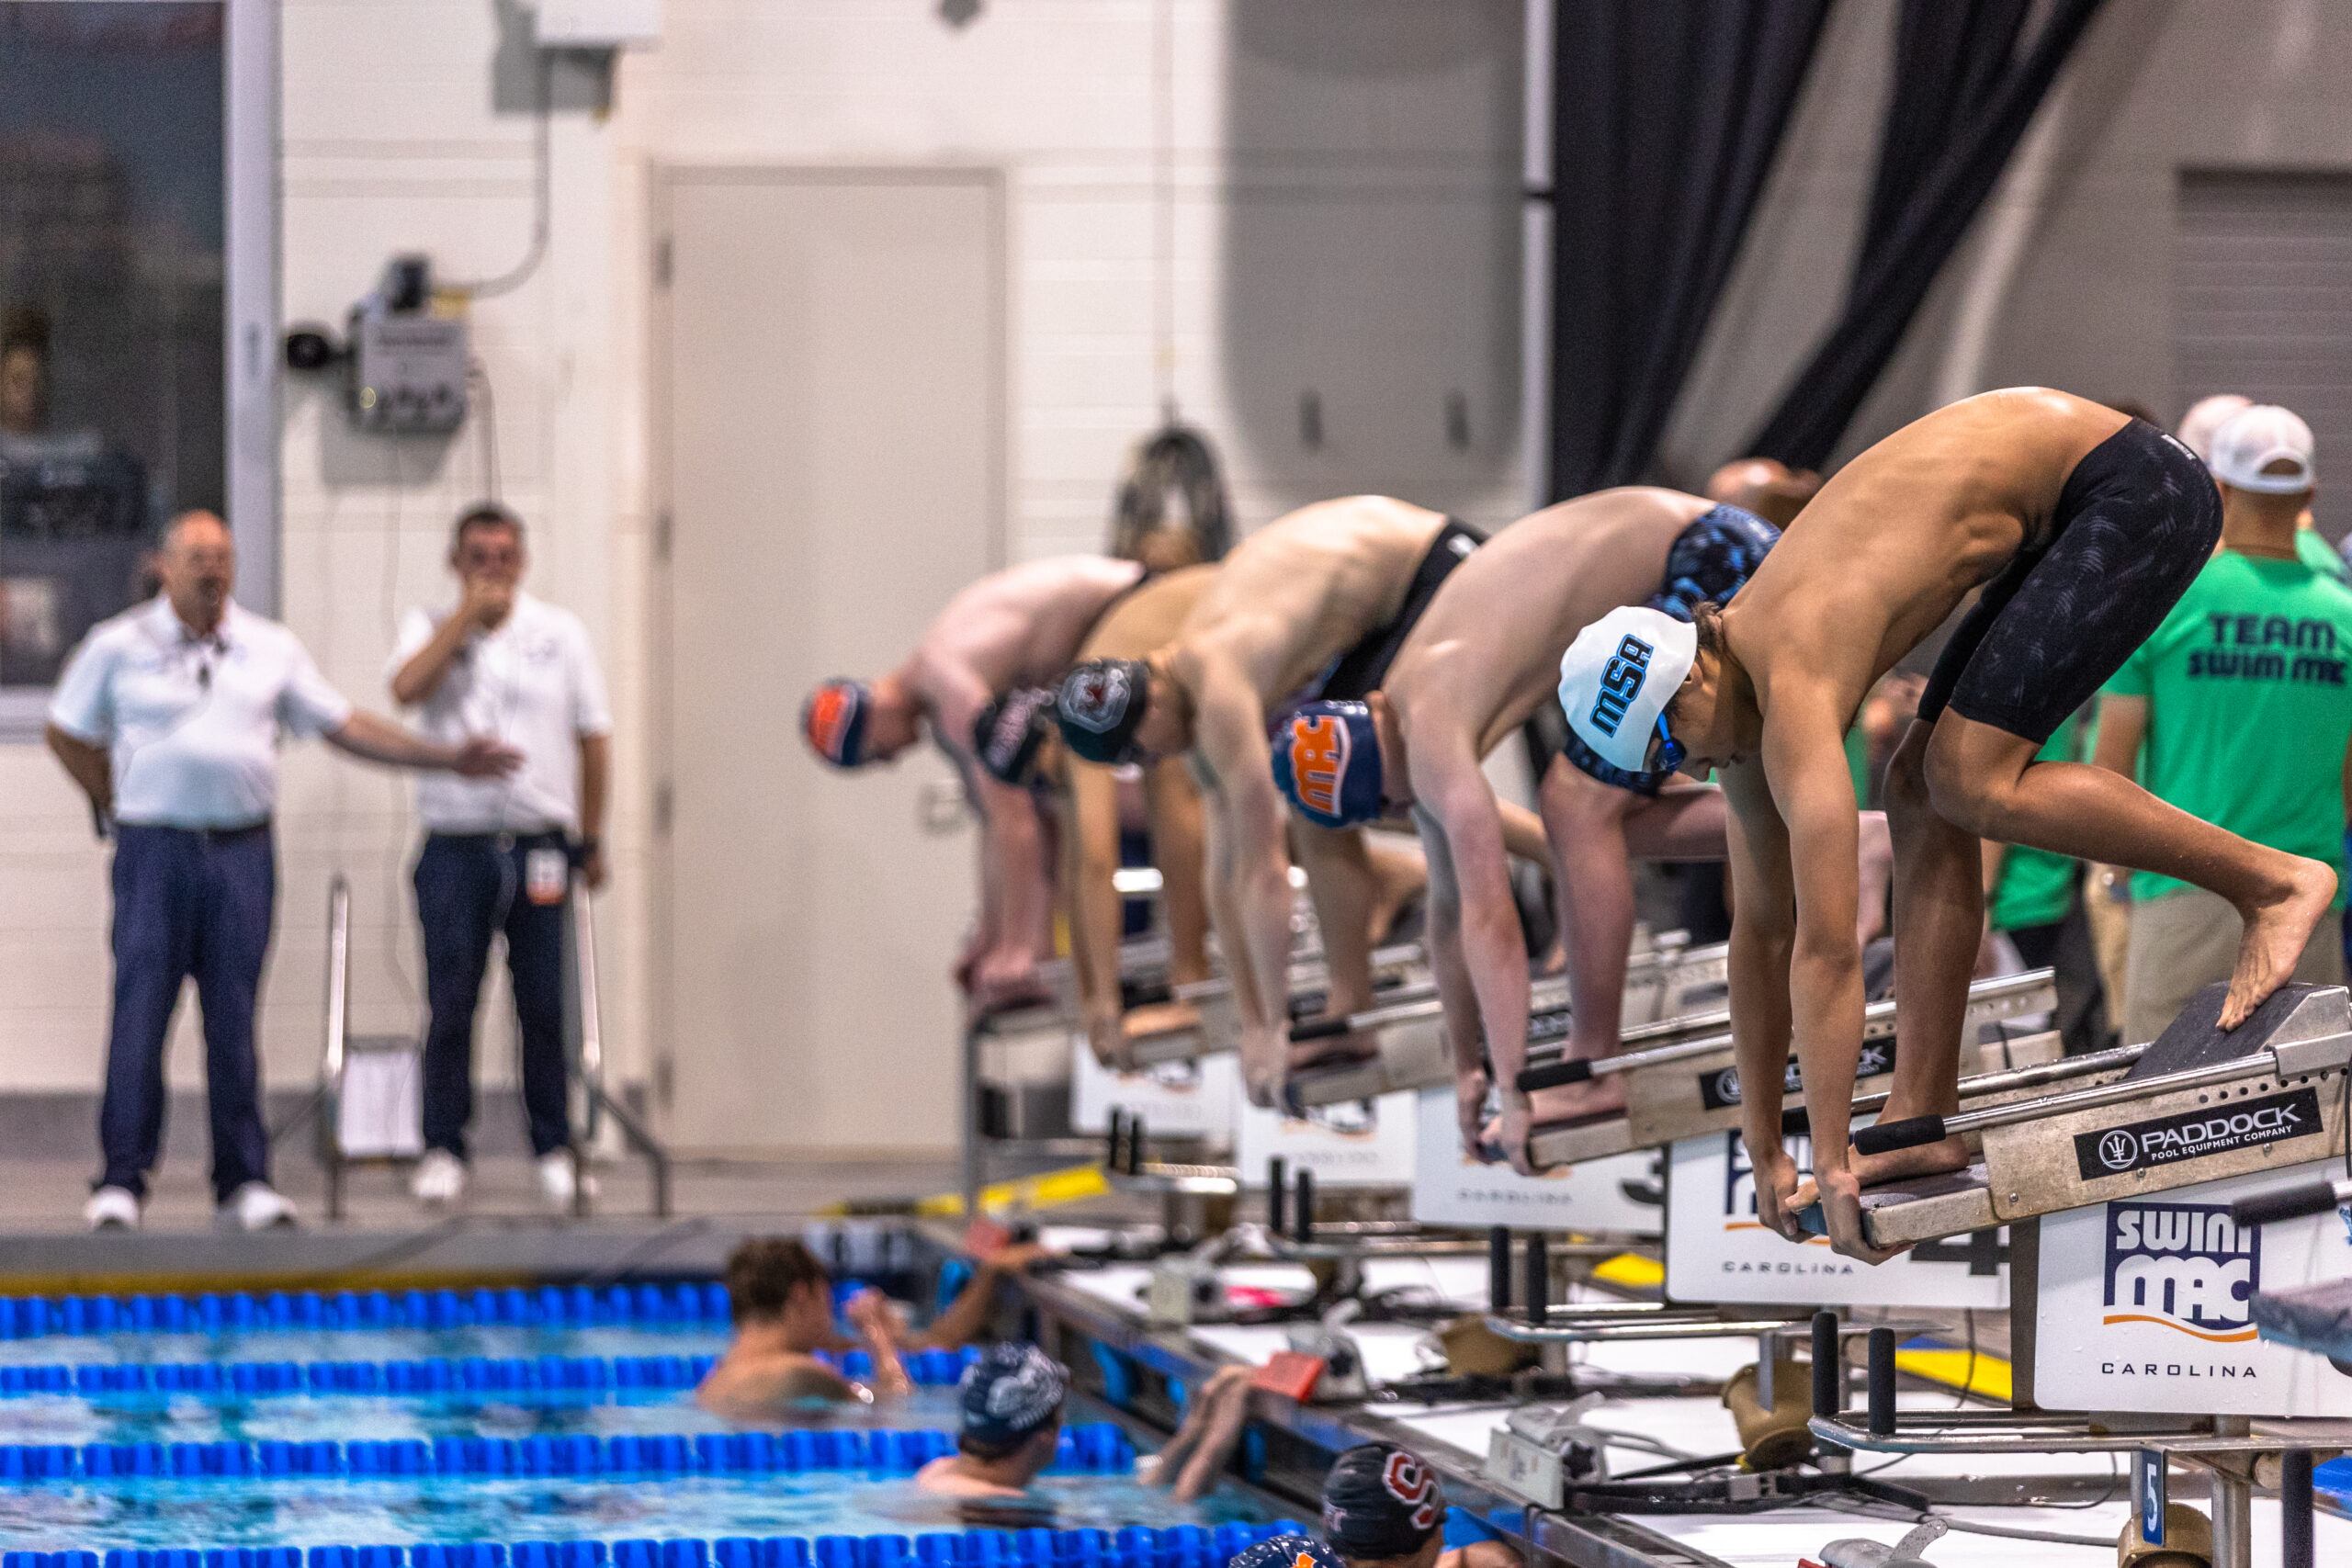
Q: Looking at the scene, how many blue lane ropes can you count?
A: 4